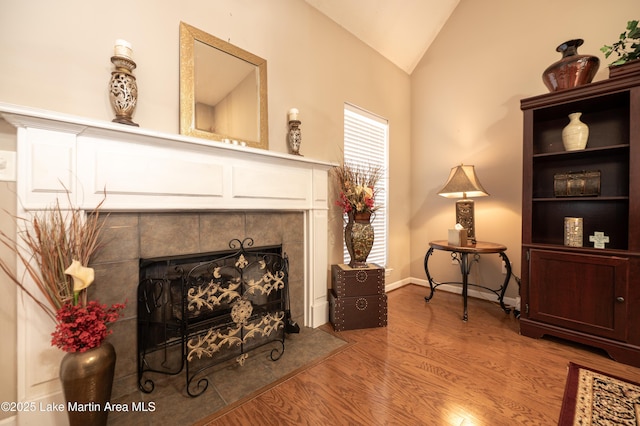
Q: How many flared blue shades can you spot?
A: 0